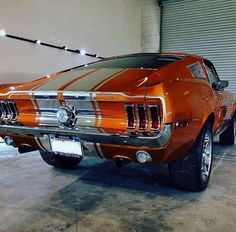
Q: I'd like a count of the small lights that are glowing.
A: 5